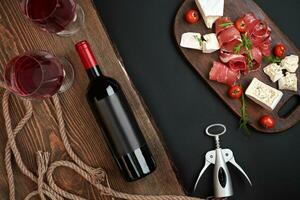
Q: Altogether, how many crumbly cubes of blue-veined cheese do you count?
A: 3